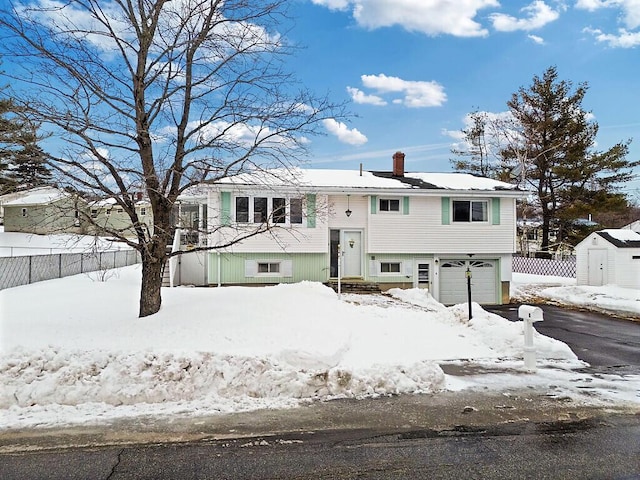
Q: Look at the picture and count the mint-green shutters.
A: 6